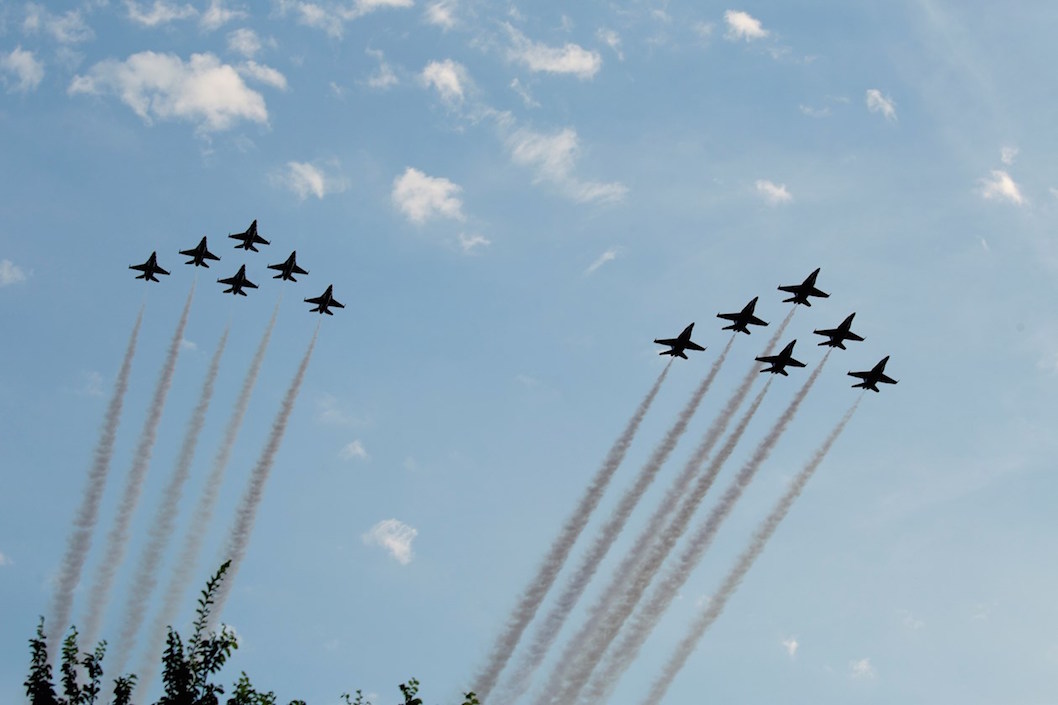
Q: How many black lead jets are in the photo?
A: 2